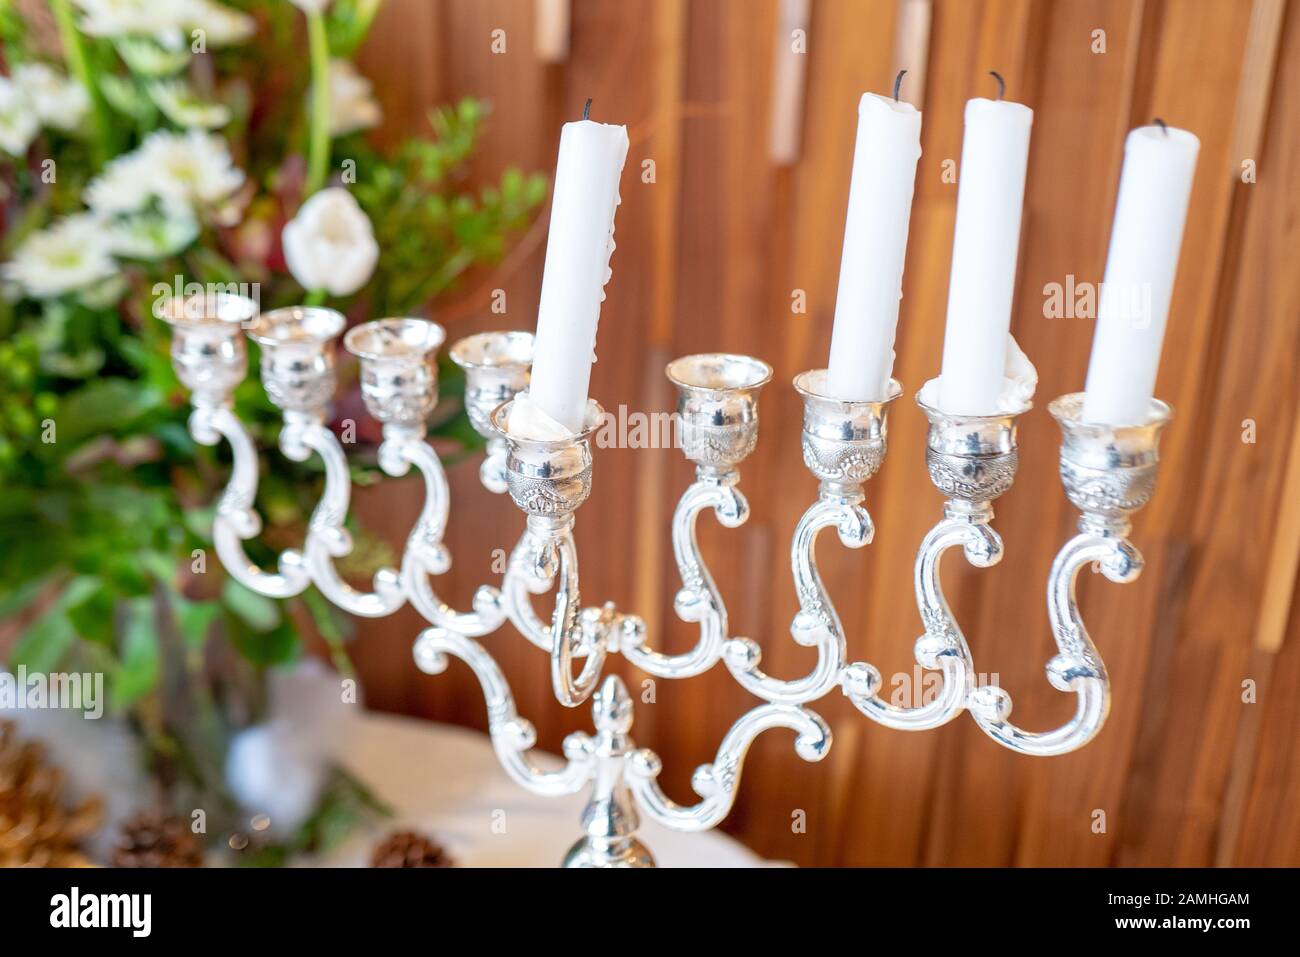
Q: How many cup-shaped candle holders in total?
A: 9